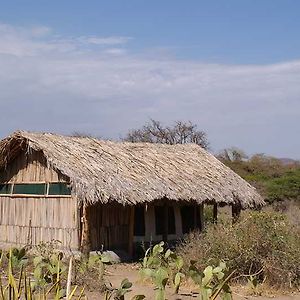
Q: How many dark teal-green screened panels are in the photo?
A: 3